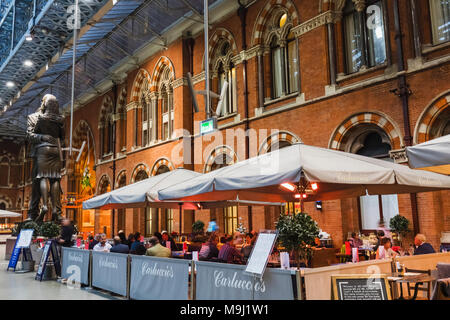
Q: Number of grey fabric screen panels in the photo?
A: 4